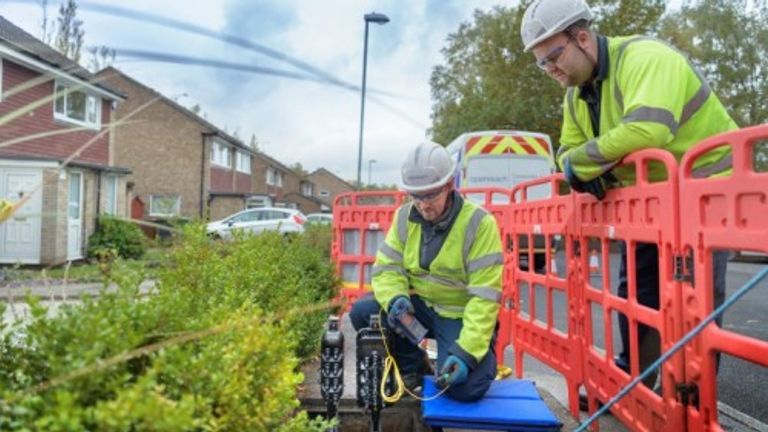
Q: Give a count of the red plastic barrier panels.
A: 5